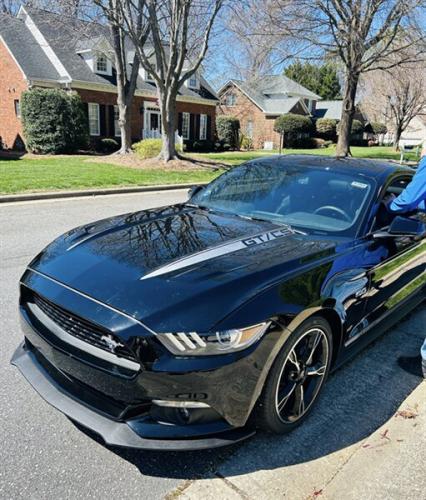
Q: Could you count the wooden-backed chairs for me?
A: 0